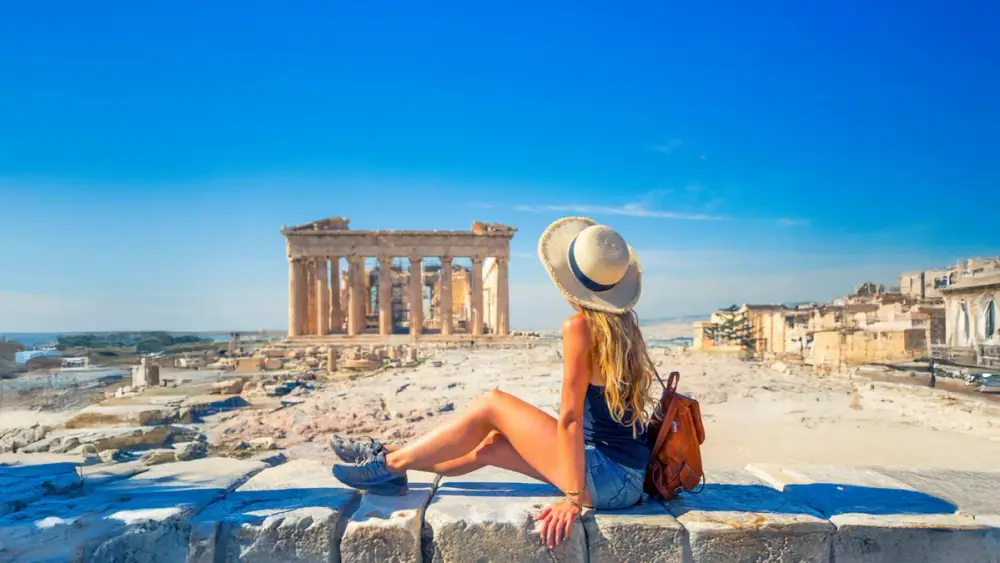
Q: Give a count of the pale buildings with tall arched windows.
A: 1